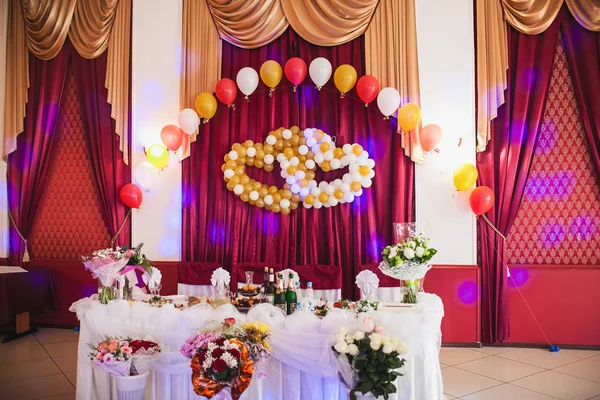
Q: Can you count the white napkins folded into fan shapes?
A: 4